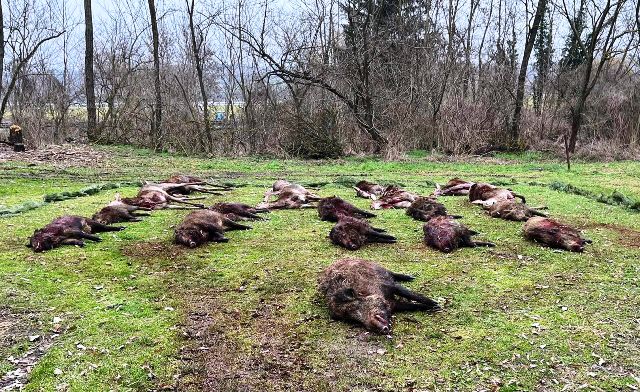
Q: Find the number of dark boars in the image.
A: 11